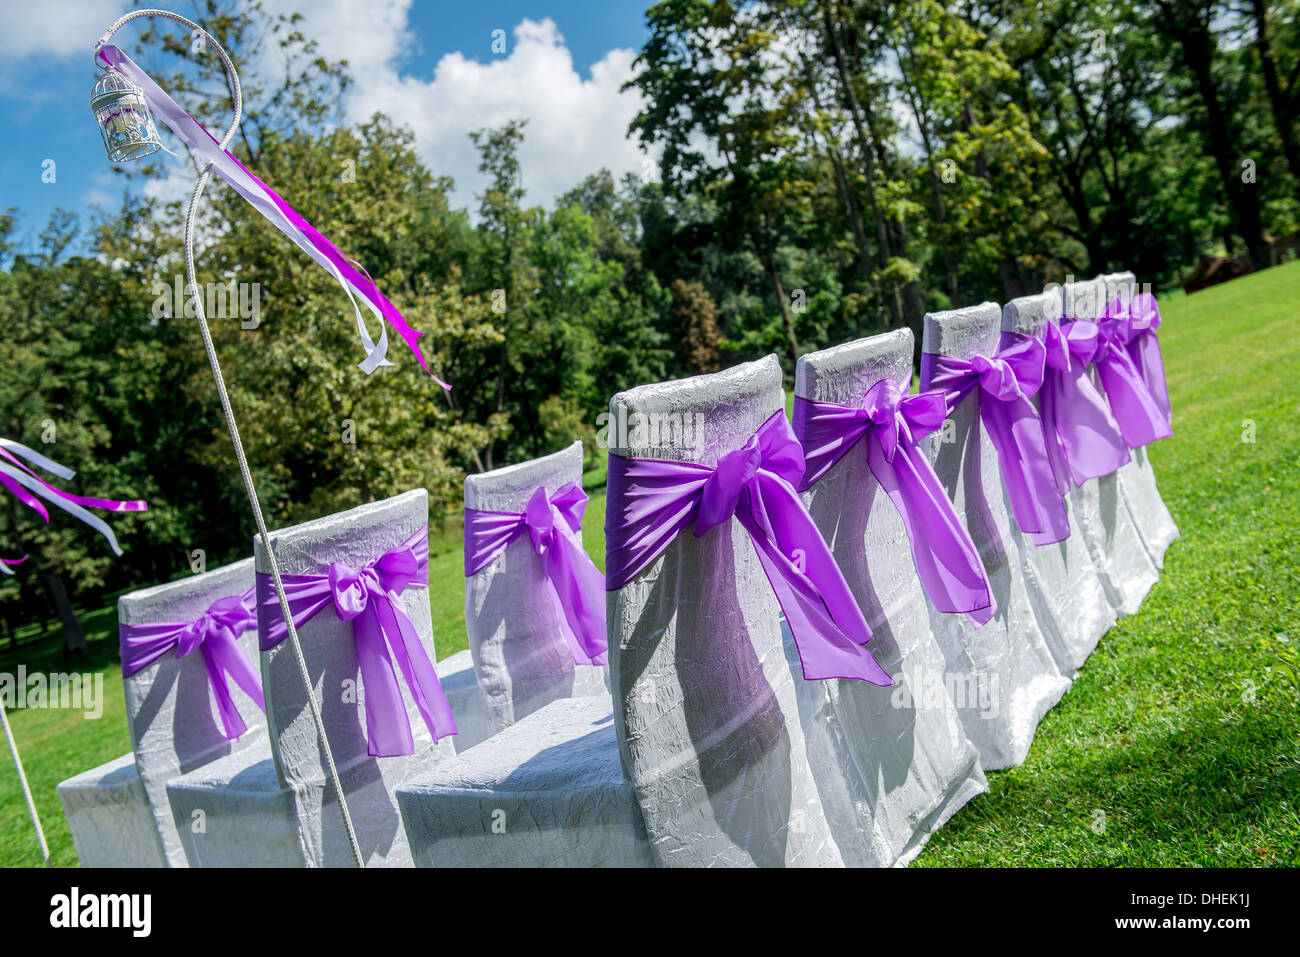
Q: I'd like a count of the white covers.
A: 9